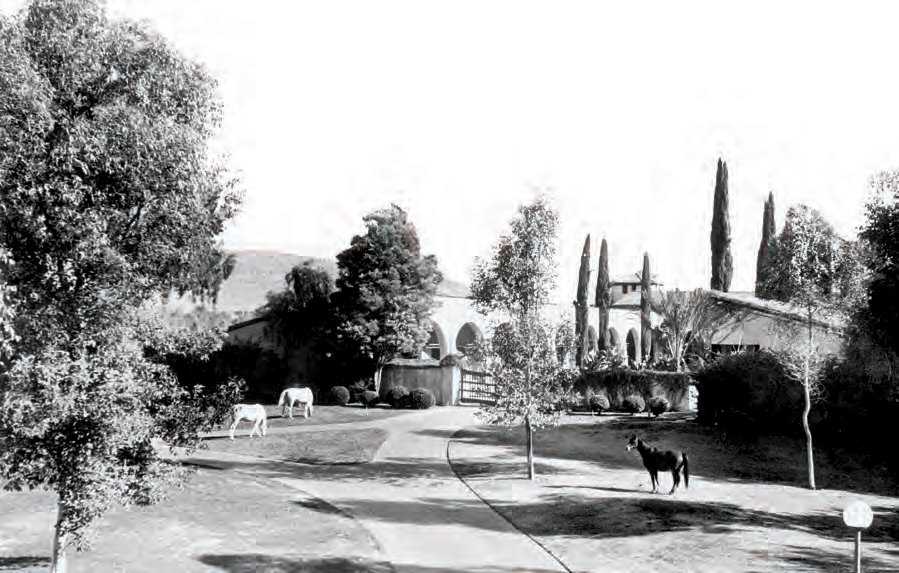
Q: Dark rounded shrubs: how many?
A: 7